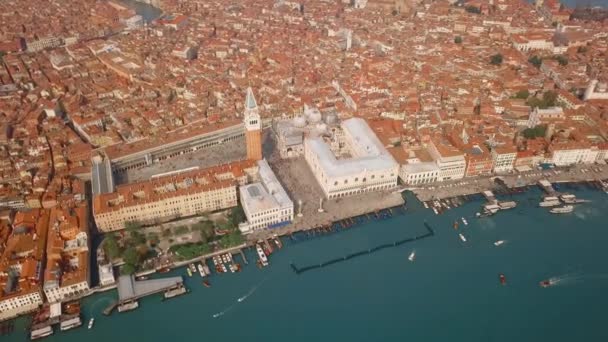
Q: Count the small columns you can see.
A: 2